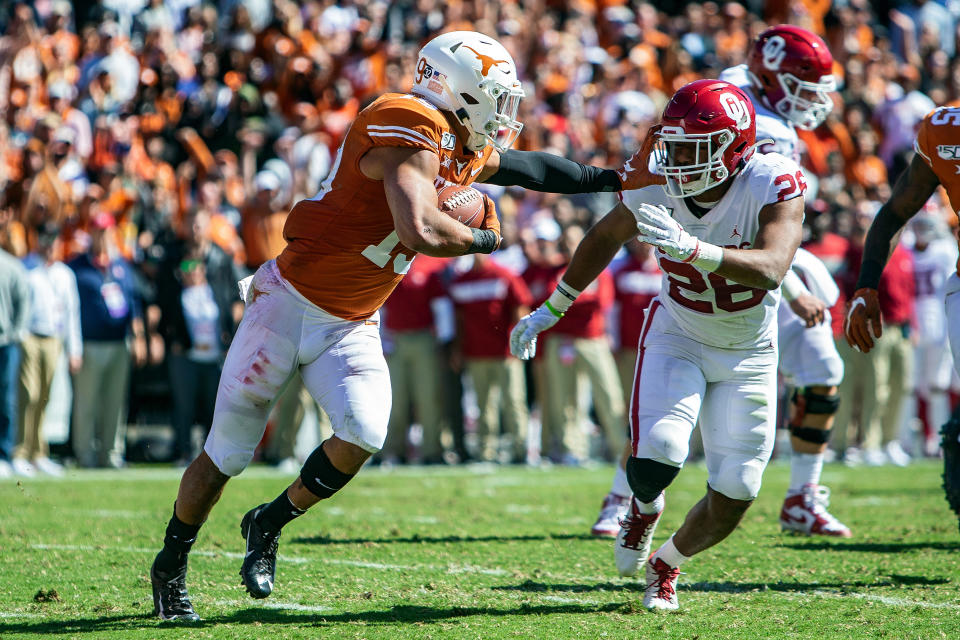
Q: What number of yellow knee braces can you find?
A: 0